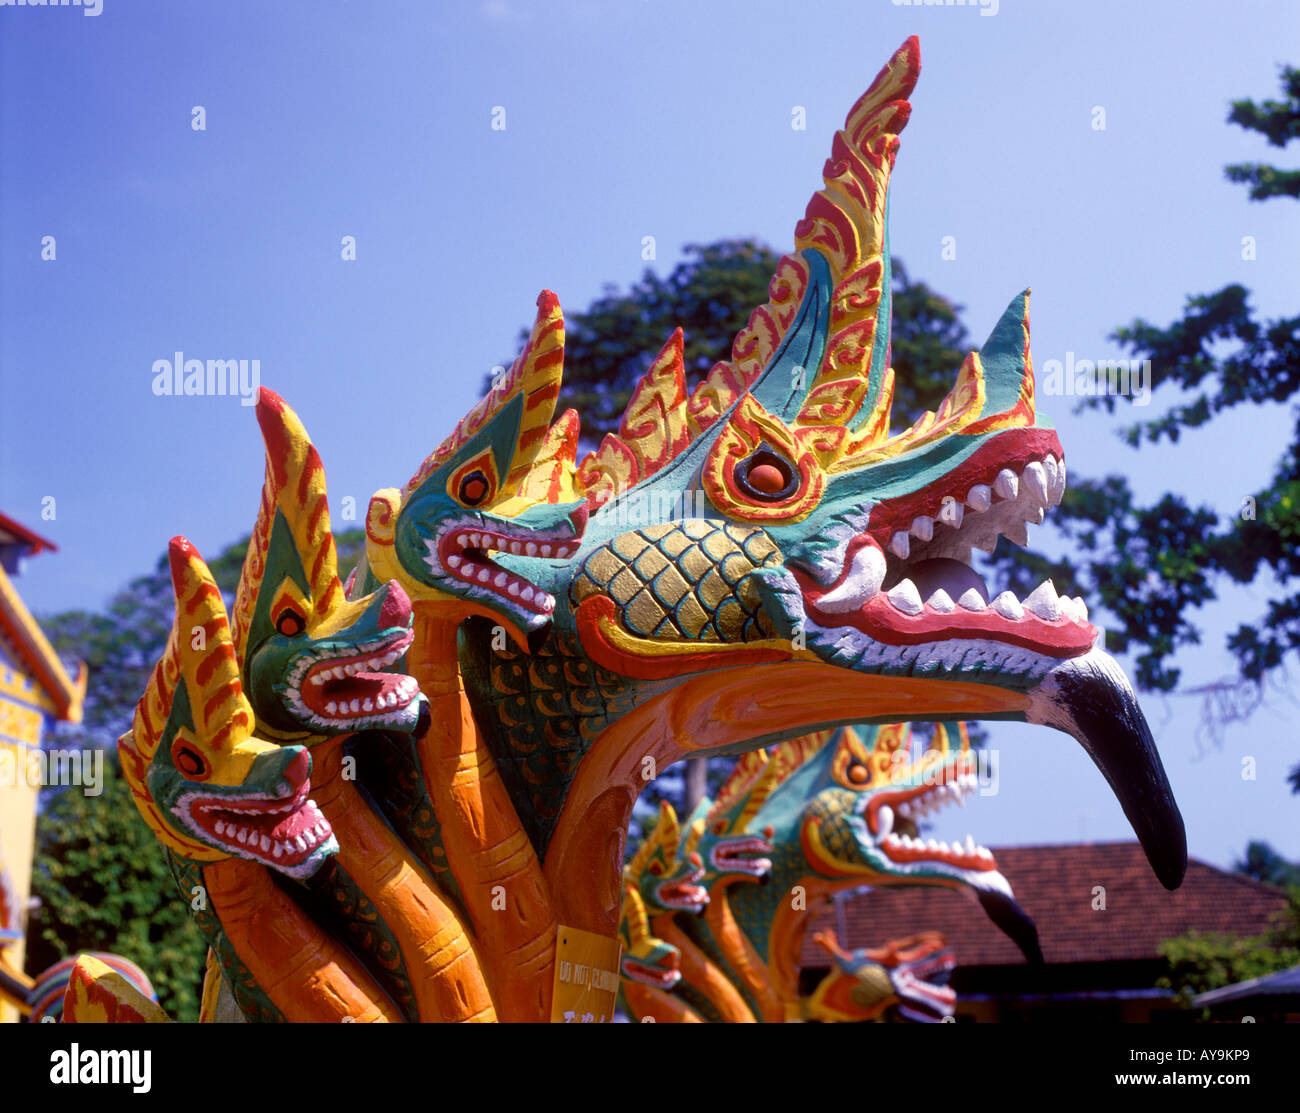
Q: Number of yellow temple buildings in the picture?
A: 1